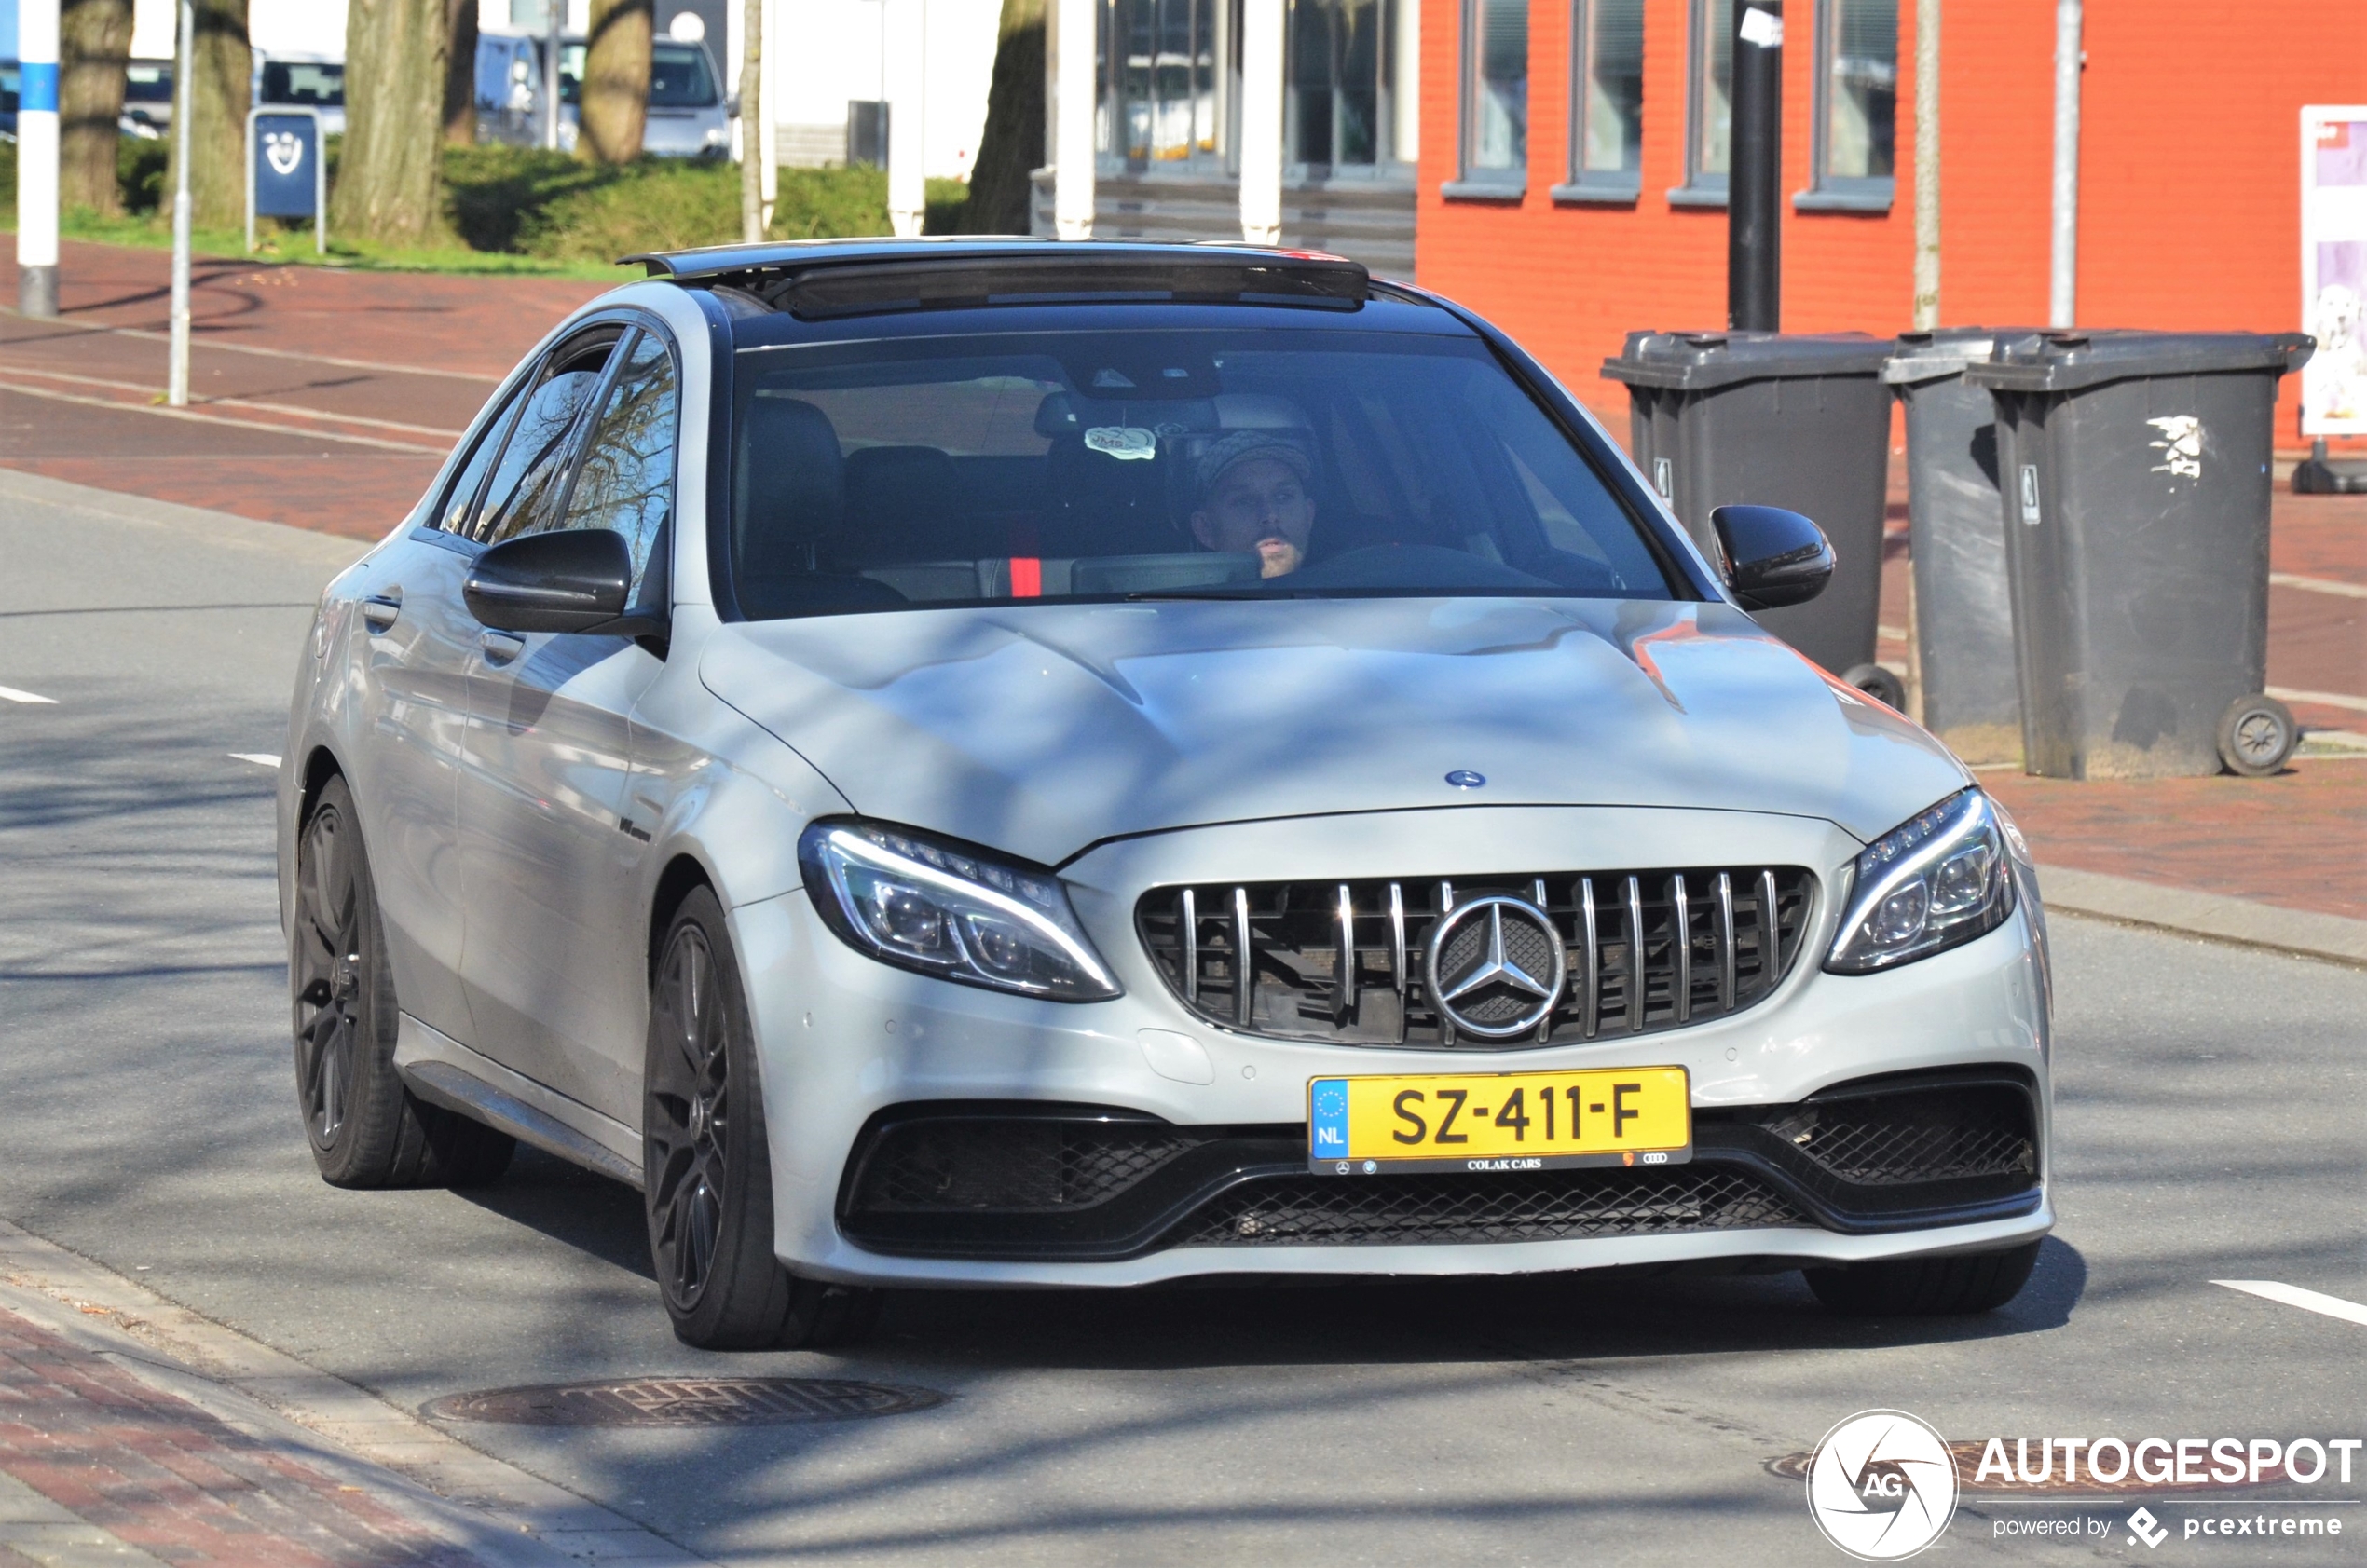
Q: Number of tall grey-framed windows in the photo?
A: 4